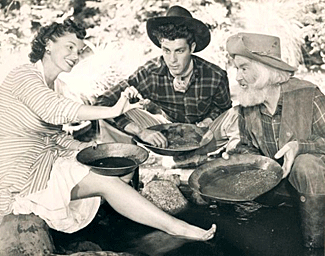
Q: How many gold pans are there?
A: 3